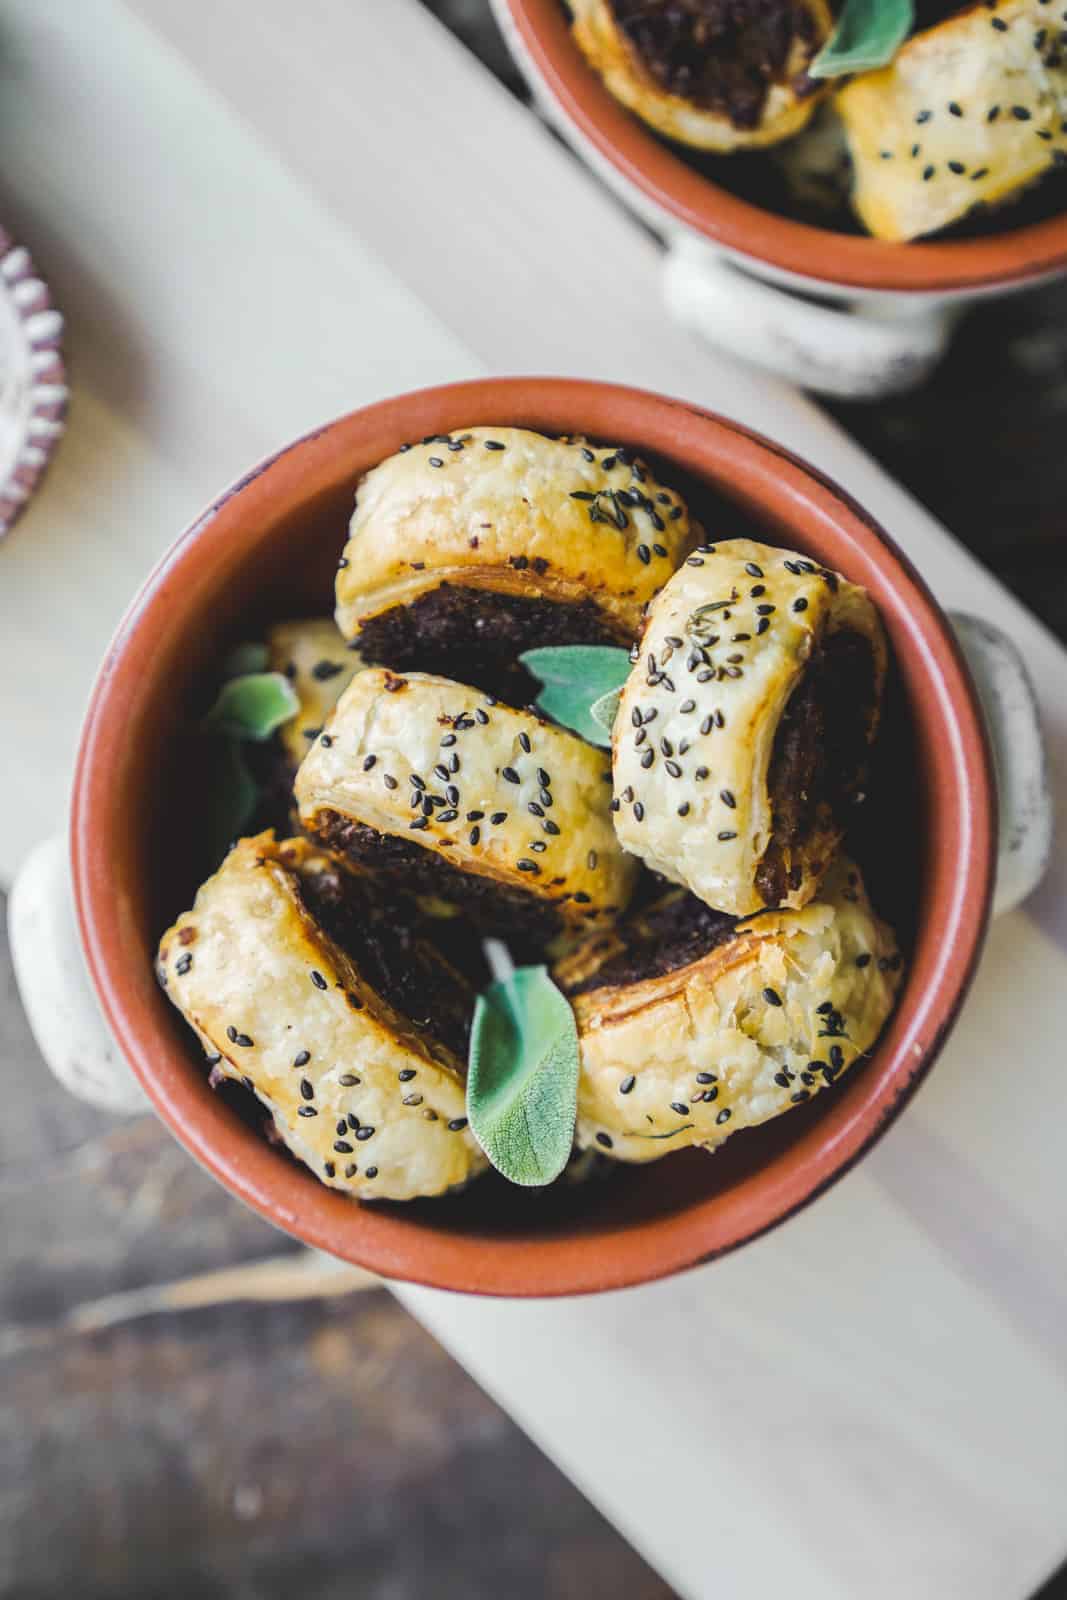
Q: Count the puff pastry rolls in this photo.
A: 8